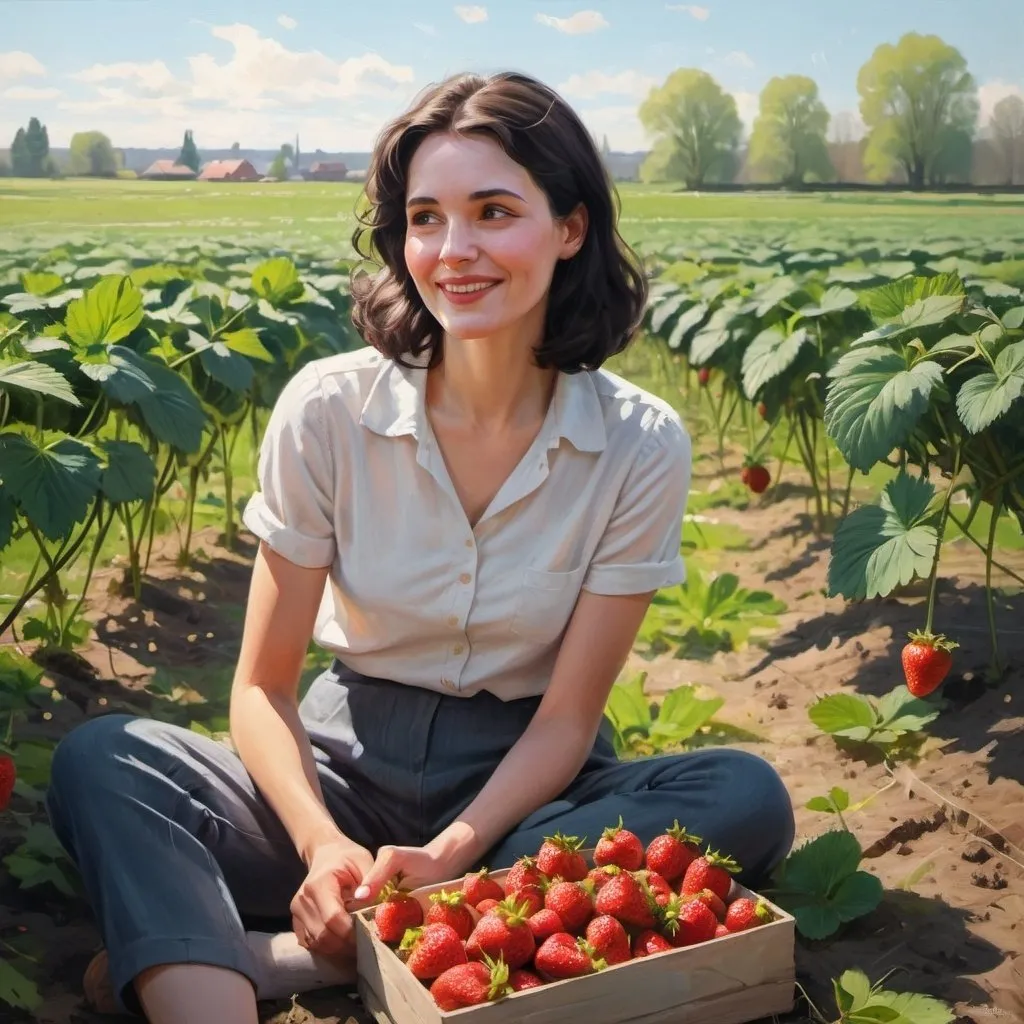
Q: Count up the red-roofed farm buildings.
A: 3